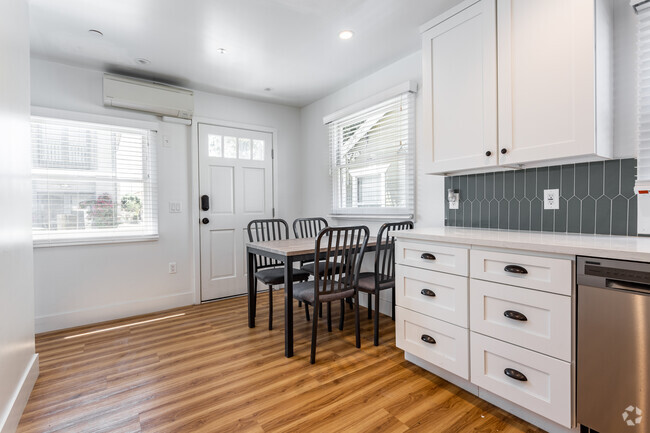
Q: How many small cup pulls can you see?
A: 6